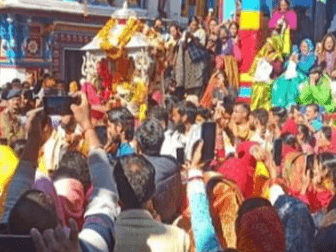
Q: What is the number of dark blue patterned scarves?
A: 1